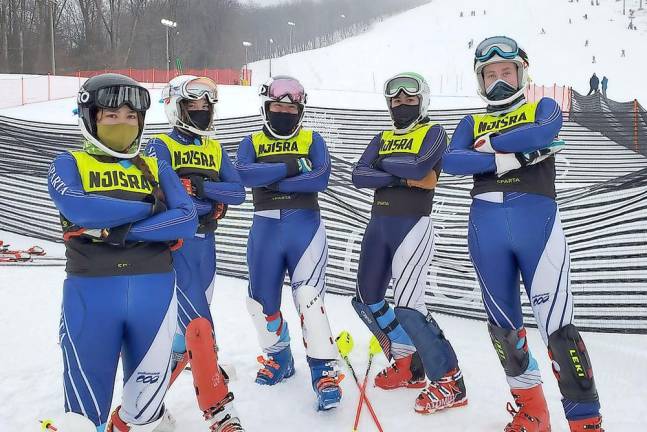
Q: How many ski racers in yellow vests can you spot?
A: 5